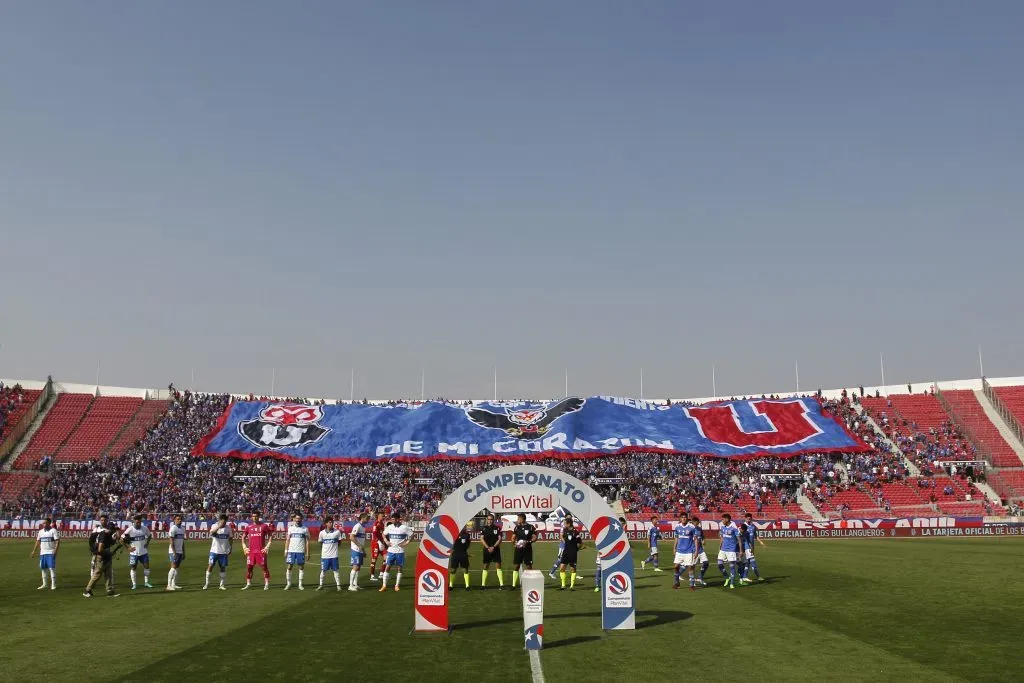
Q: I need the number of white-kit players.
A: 9